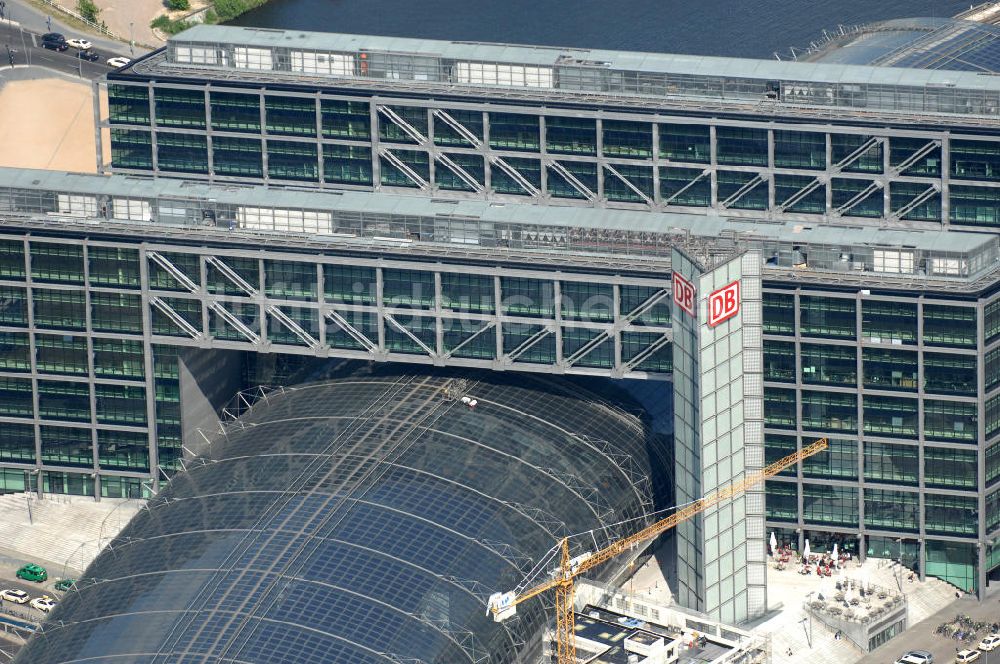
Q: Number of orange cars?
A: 0